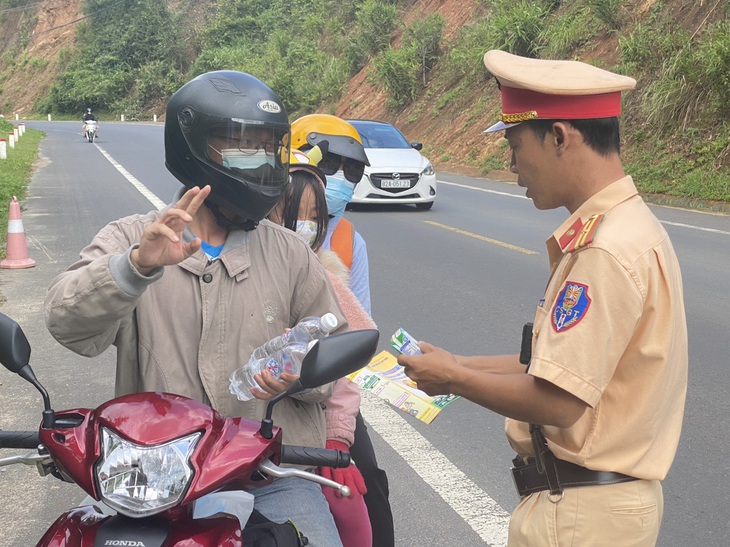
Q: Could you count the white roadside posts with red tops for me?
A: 5